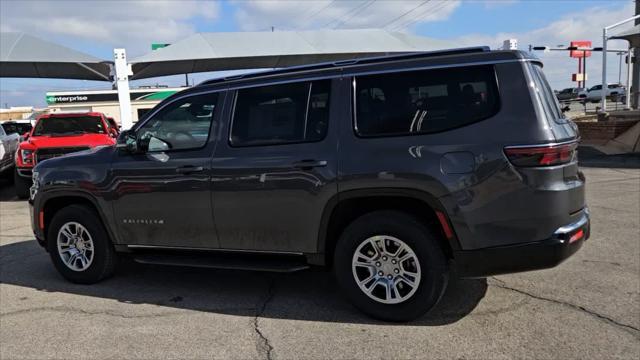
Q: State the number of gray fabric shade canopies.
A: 2